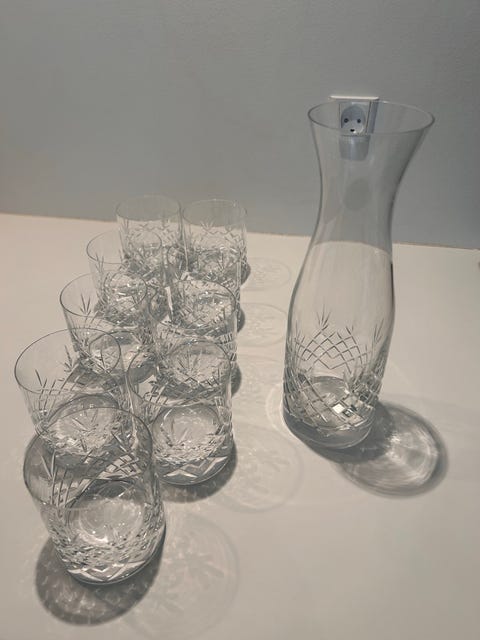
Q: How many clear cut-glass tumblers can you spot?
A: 9